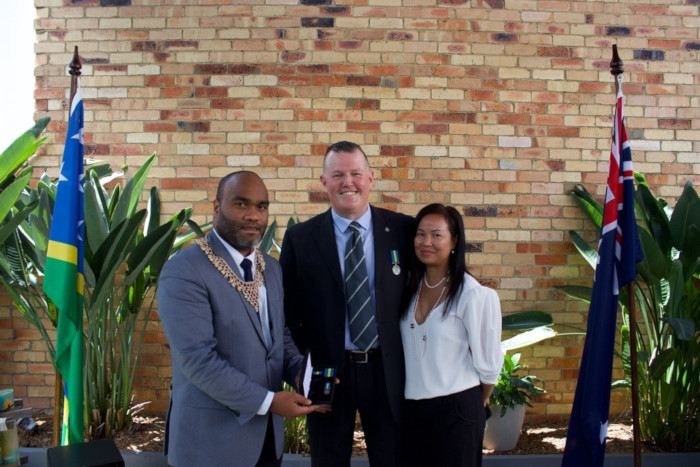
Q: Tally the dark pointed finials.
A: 2